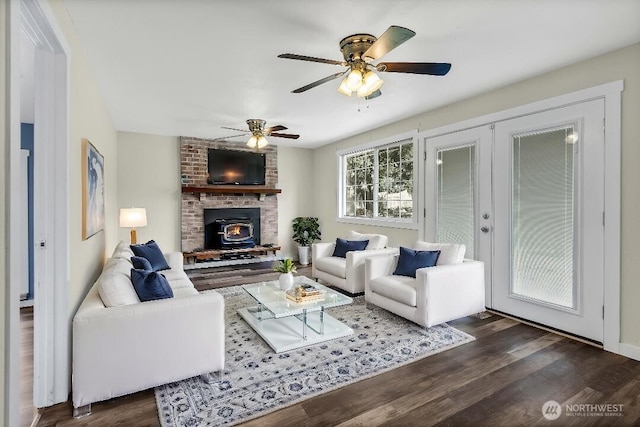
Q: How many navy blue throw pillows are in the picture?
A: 5